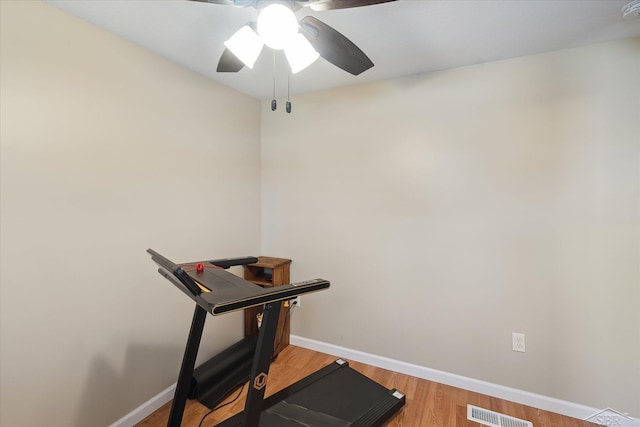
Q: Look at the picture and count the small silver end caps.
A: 2